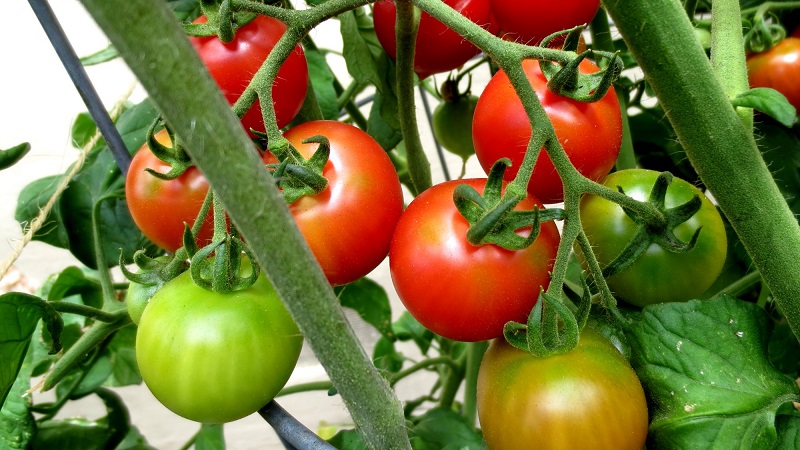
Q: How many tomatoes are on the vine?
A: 13